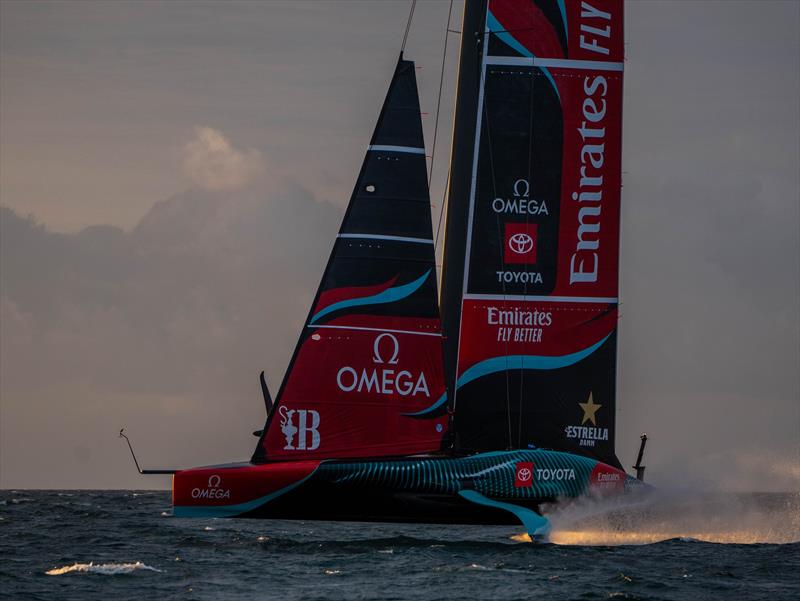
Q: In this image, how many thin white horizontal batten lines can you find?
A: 5